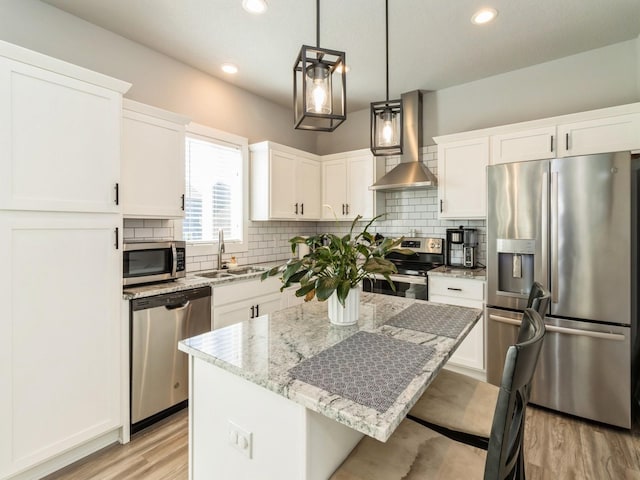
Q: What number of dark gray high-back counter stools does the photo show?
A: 2